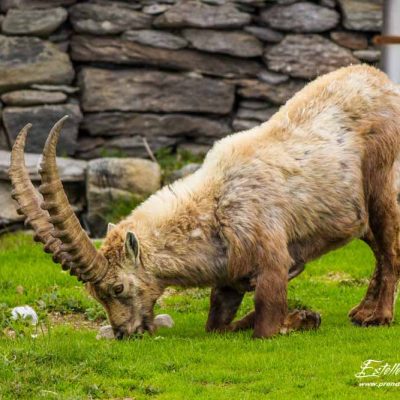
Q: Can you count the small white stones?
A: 3